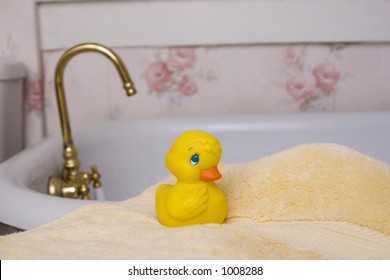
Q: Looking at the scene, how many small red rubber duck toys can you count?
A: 0